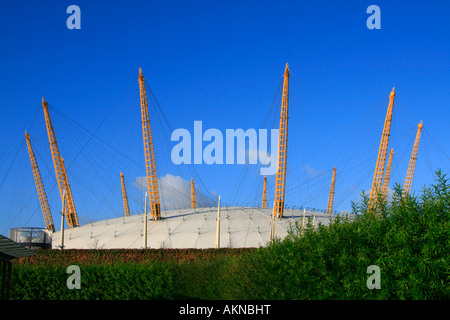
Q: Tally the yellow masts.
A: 12